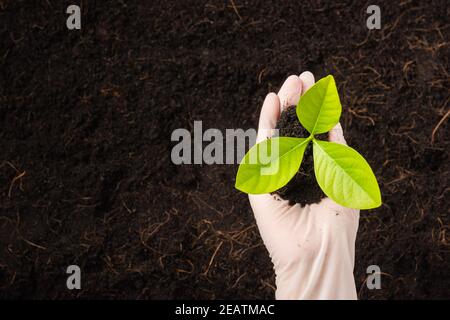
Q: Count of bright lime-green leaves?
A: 3